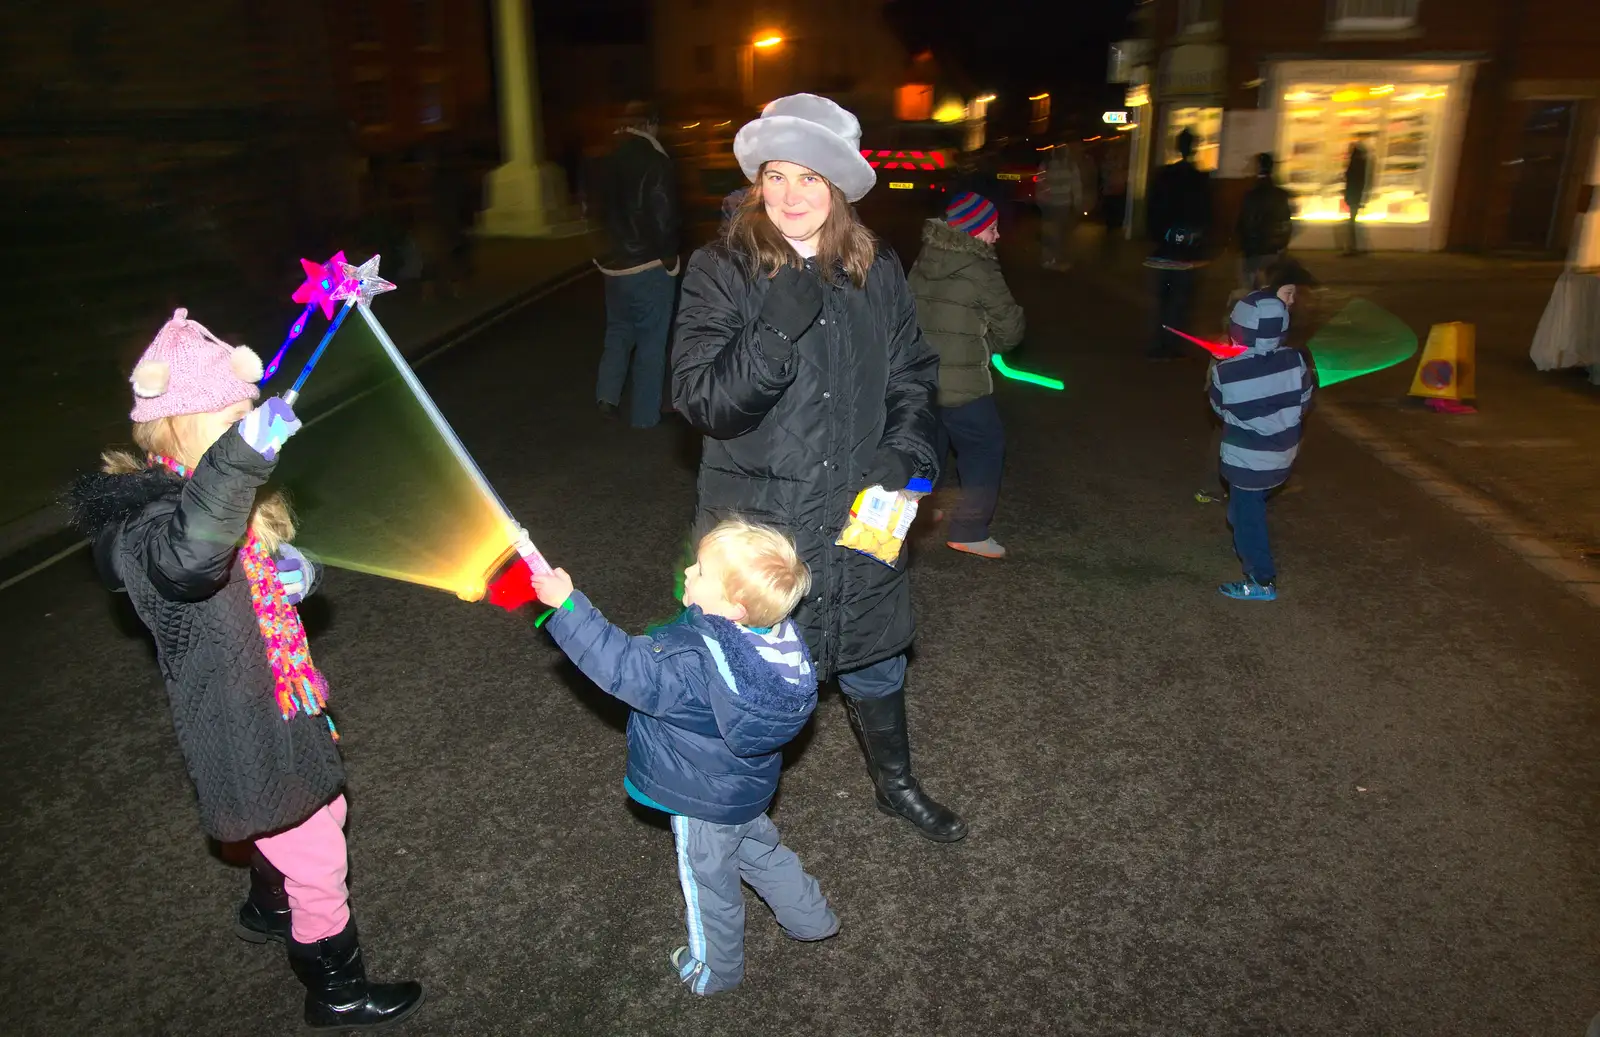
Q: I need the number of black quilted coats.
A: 2